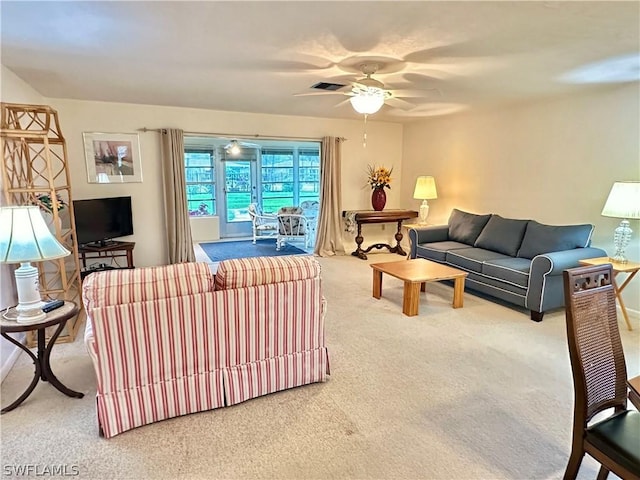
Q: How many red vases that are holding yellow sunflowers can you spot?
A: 1